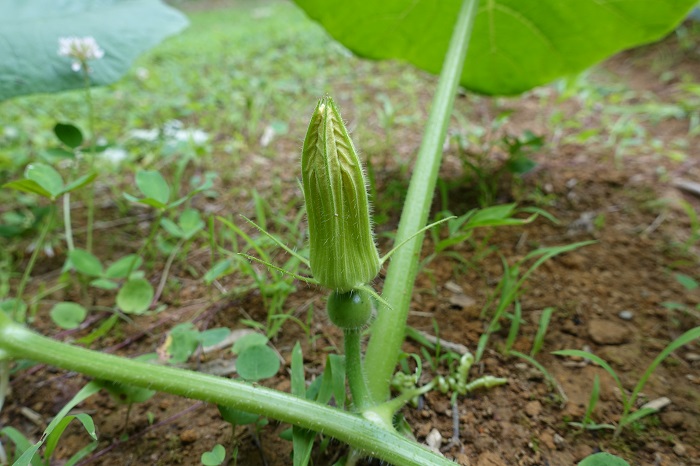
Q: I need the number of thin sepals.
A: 4